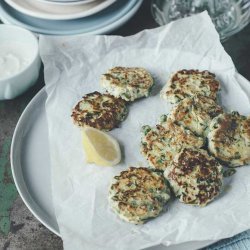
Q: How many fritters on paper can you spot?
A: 8